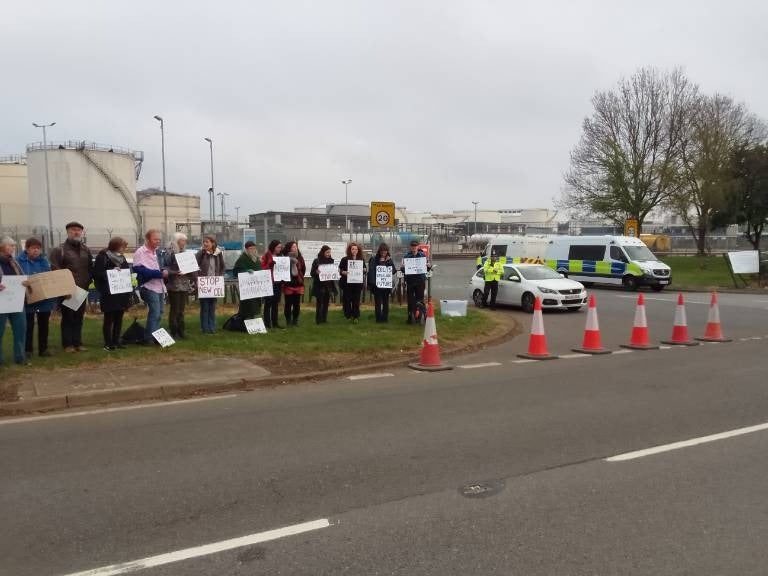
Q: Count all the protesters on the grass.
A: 14